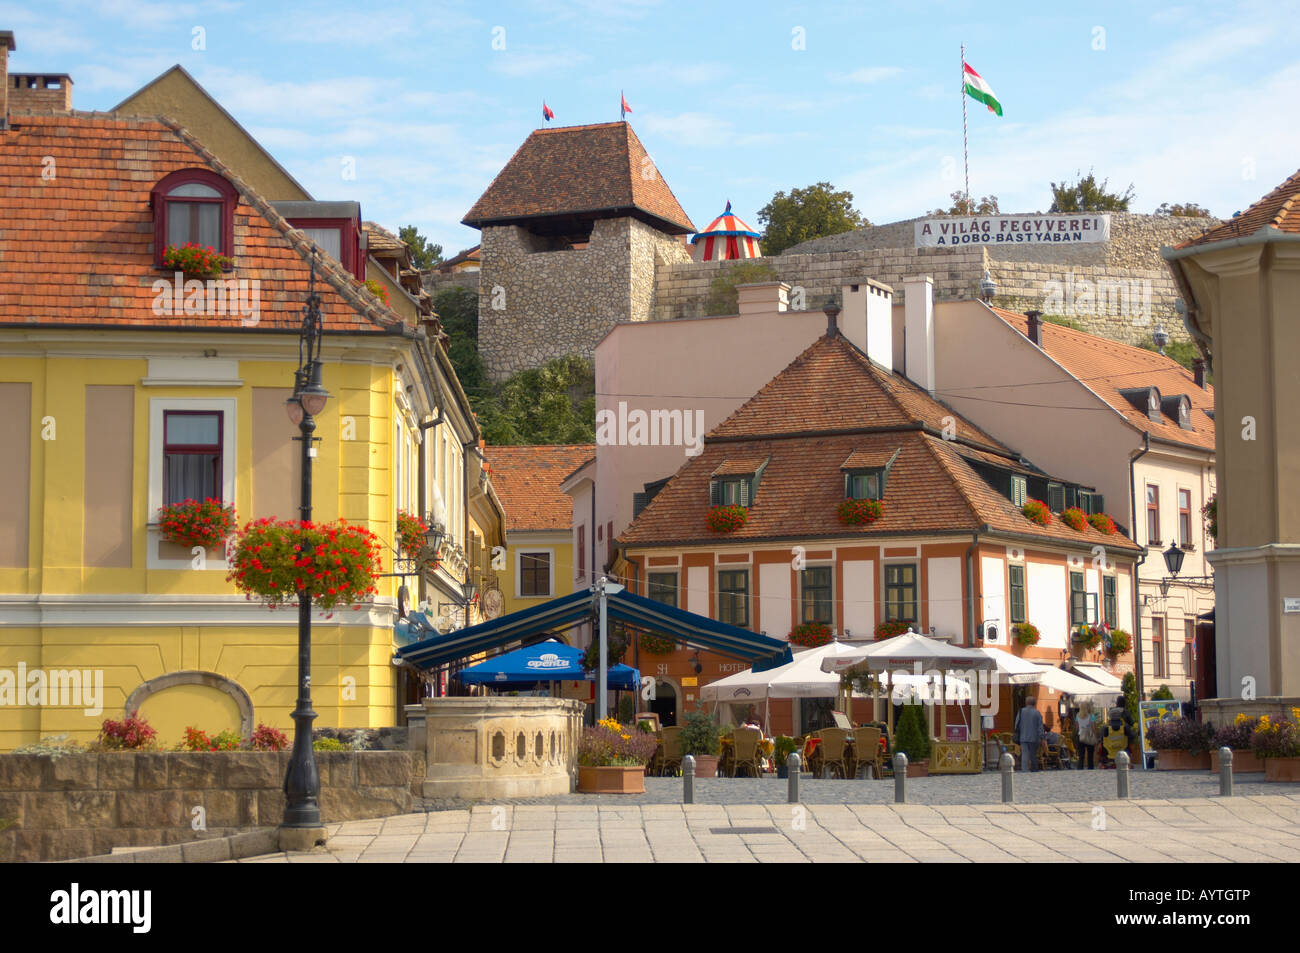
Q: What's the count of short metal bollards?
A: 6